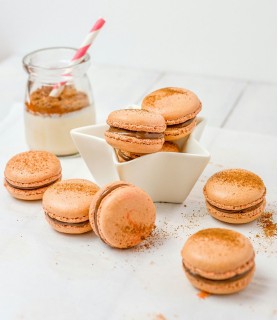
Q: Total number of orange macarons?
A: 8